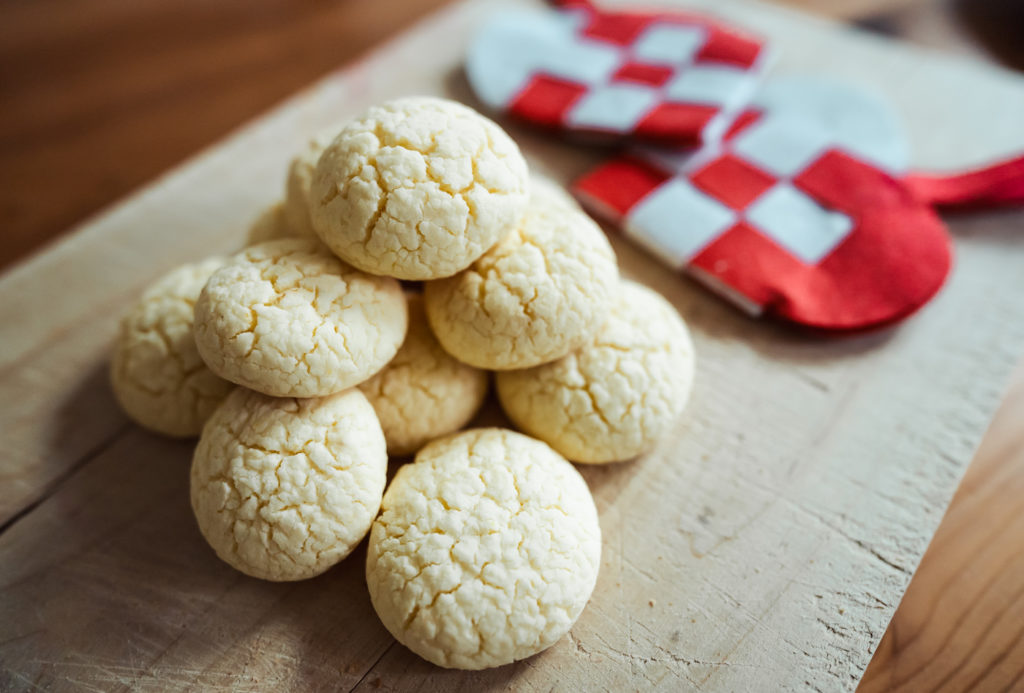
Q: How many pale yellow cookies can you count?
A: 10